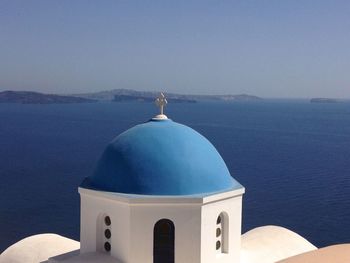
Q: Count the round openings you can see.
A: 6